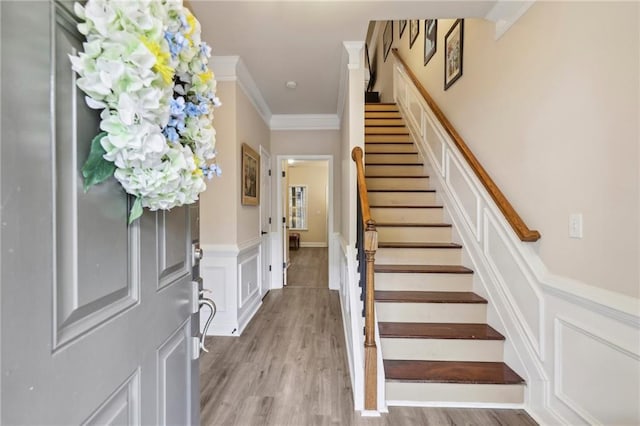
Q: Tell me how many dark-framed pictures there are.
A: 5